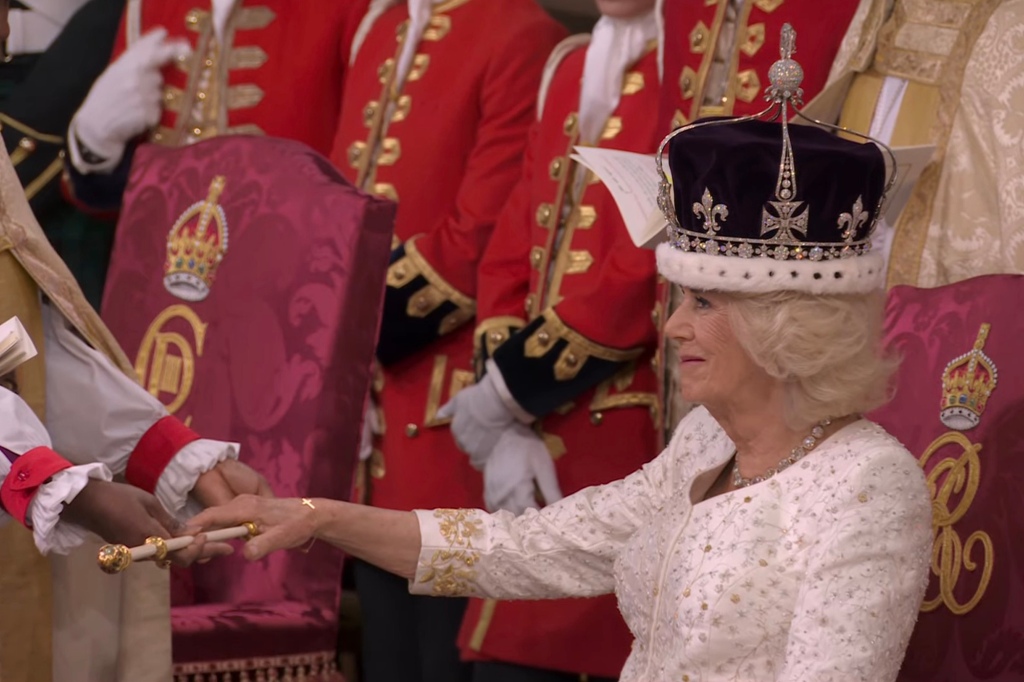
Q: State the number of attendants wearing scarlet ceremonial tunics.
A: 4